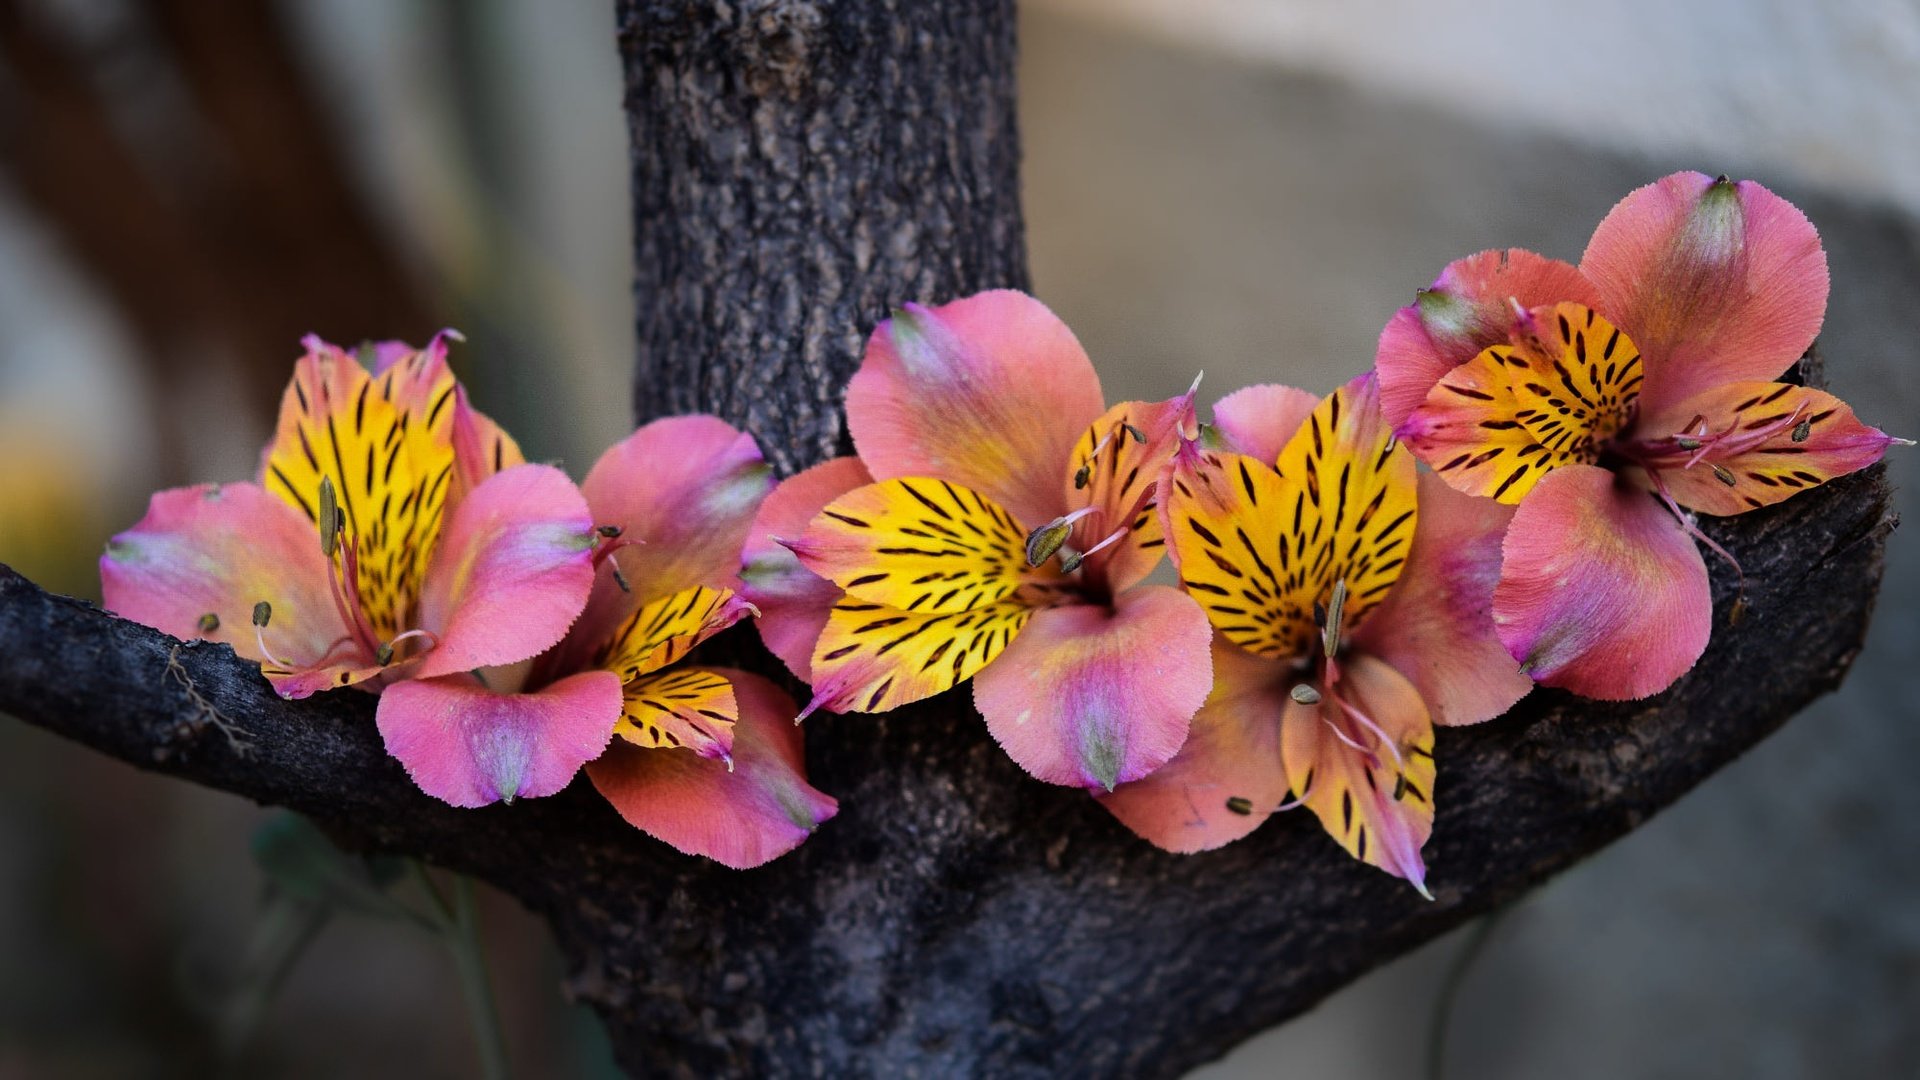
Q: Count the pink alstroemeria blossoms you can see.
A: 5